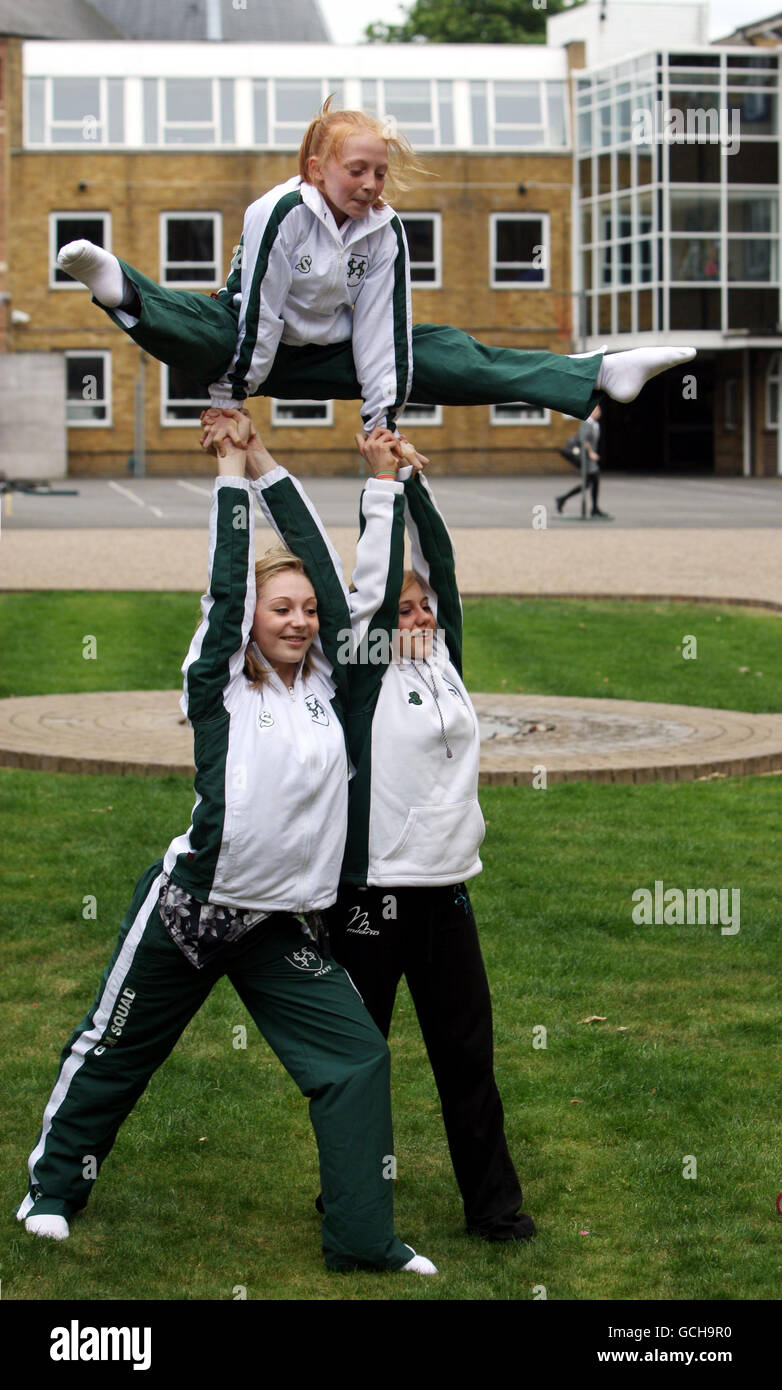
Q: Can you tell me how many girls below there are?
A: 2